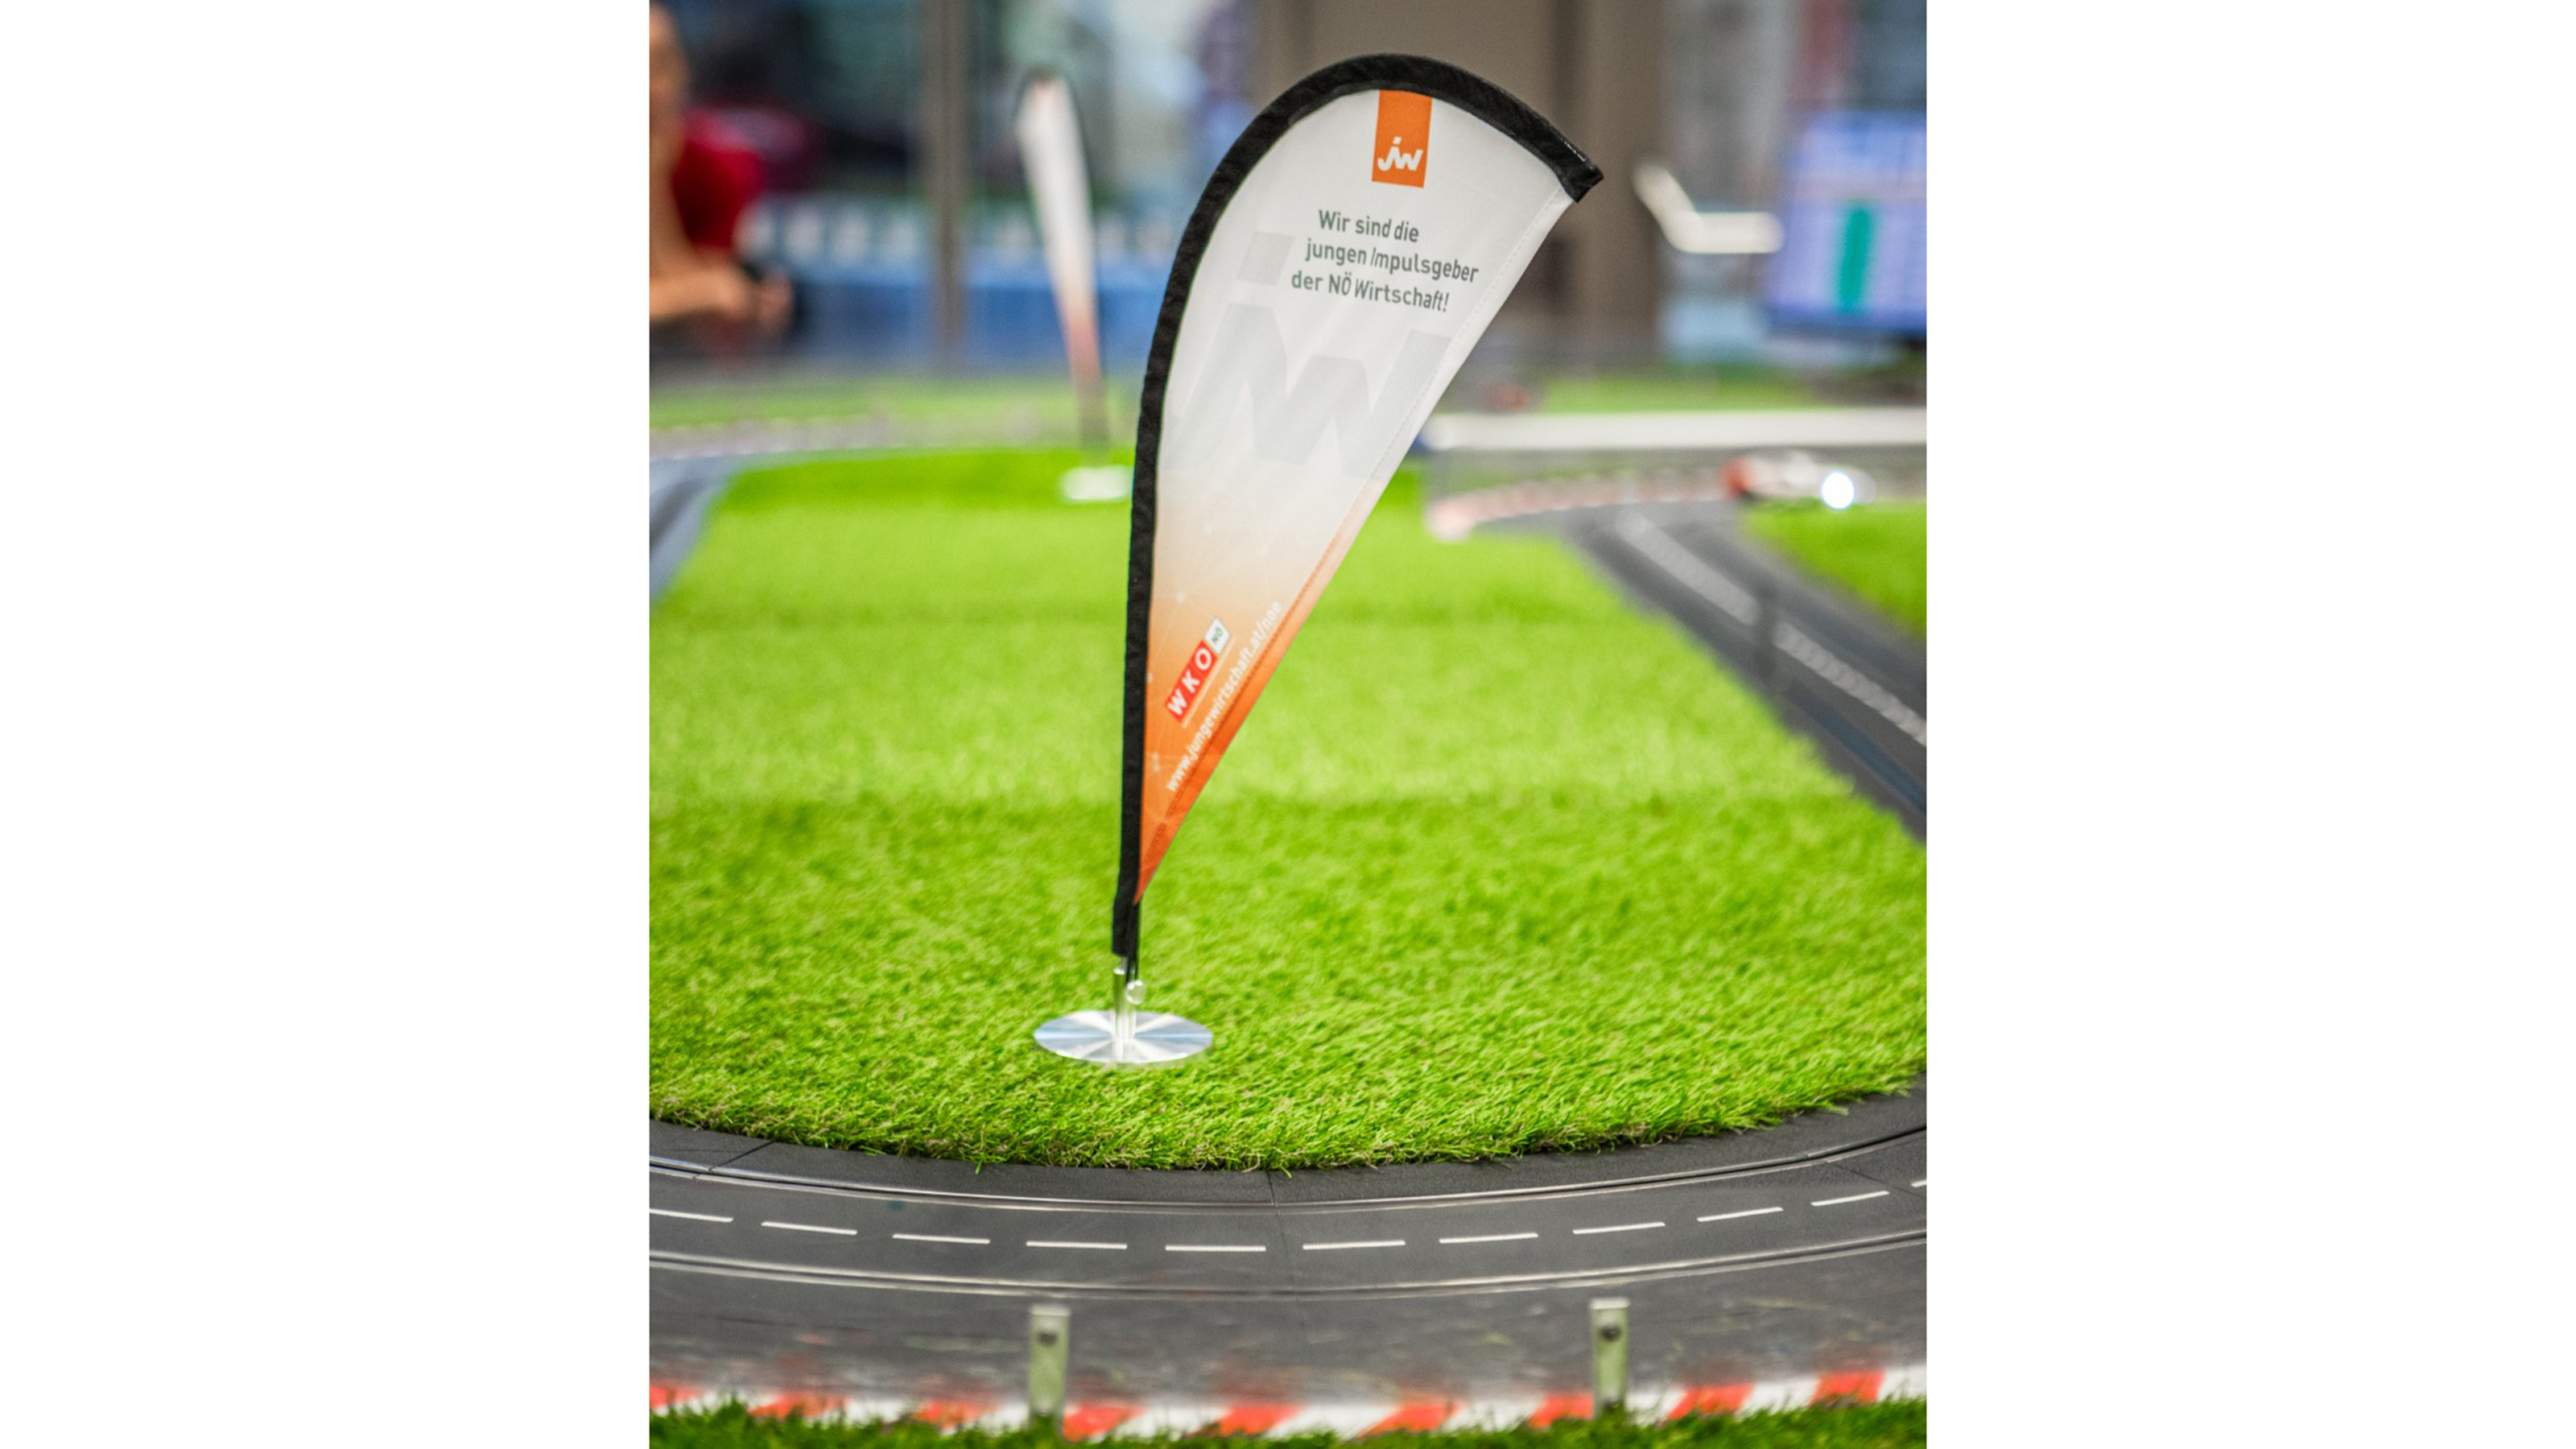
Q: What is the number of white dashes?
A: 11